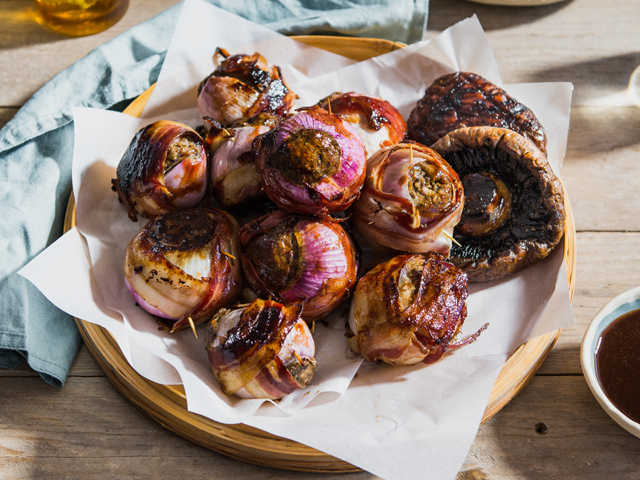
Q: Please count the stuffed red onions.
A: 10